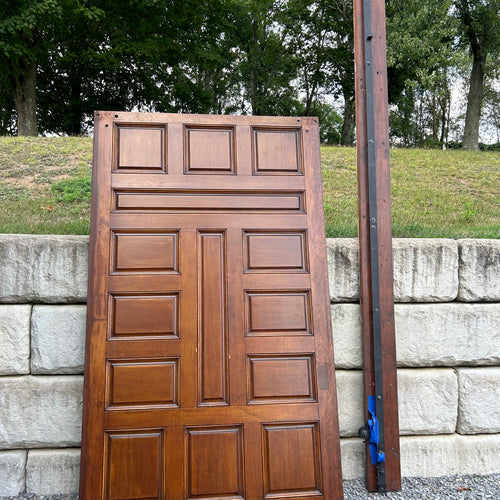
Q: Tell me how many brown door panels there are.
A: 14